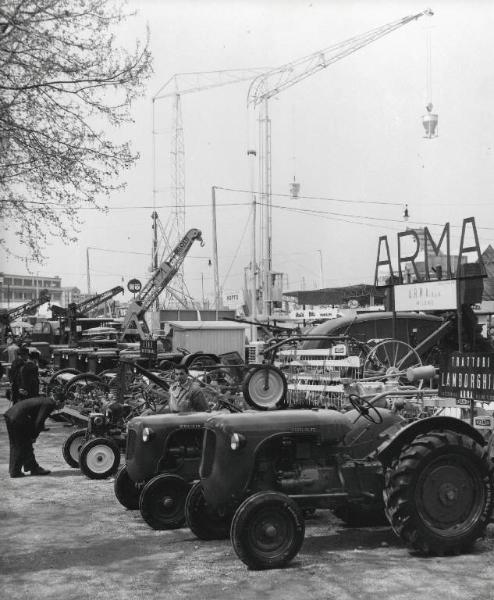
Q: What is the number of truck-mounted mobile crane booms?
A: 3